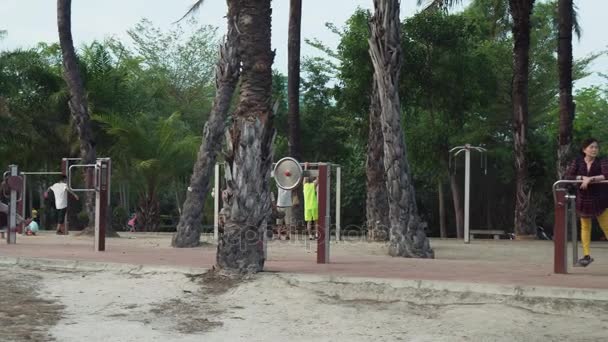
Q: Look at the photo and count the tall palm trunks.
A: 8